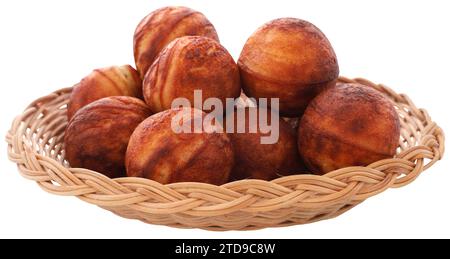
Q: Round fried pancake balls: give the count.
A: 8